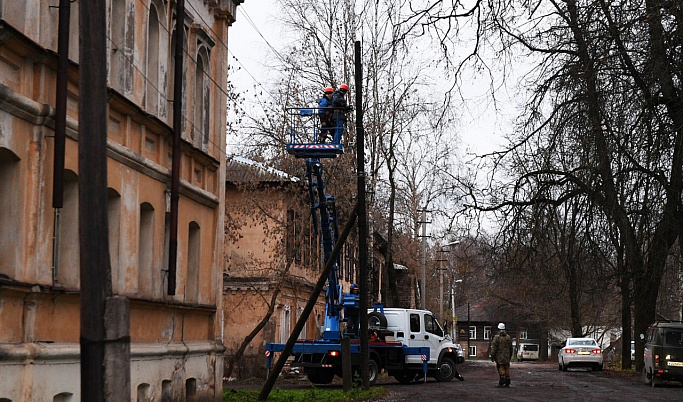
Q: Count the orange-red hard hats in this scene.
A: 2